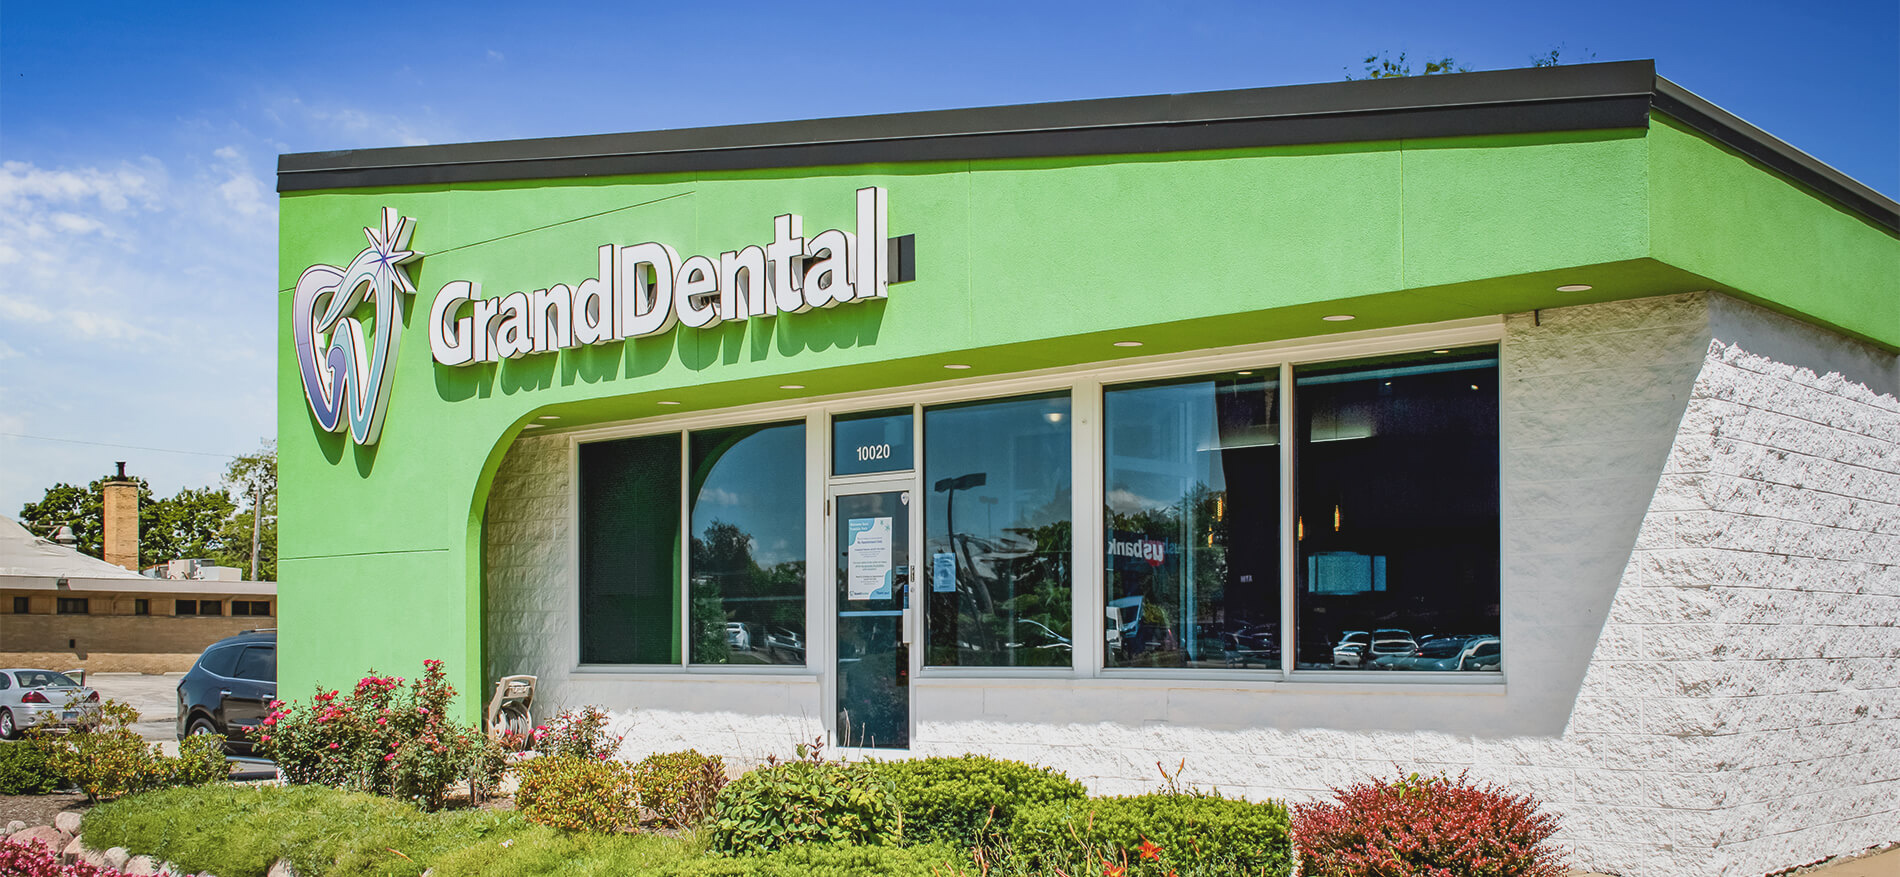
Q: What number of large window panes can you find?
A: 5